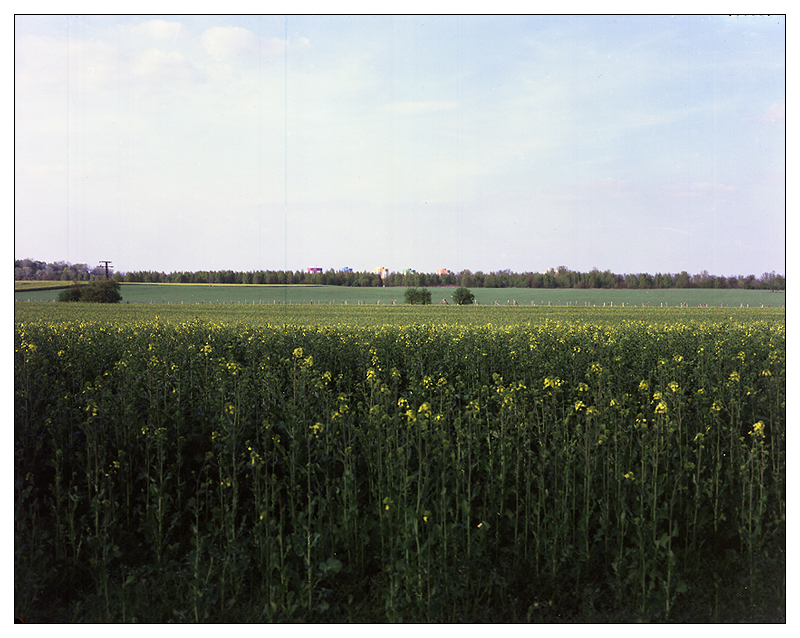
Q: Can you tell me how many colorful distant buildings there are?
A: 5